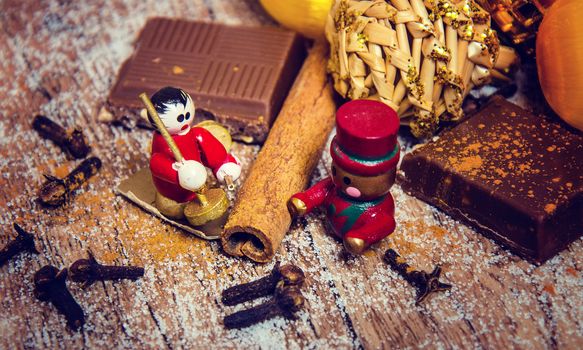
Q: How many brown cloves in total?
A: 8